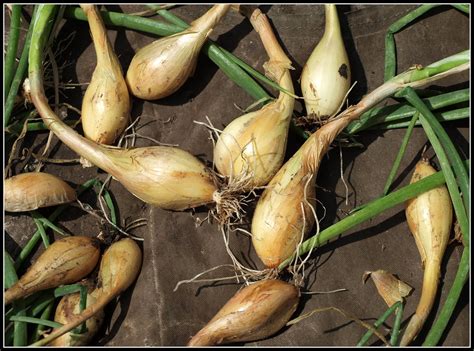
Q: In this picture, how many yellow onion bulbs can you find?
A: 12